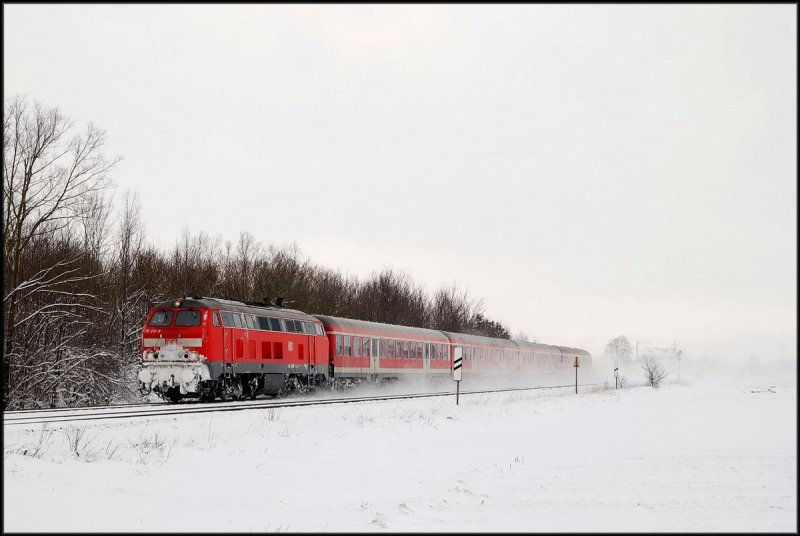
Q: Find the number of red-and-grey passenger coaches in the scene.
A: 4